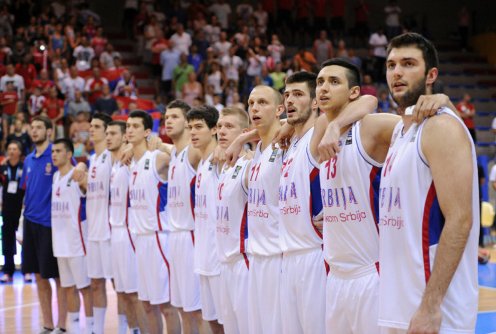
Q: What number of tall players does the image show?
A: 11